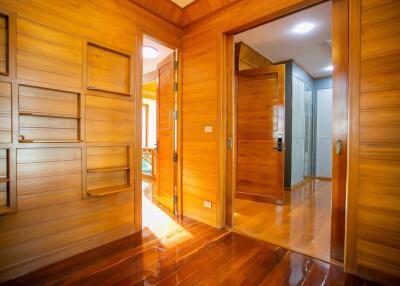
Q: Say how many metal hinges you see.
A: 5